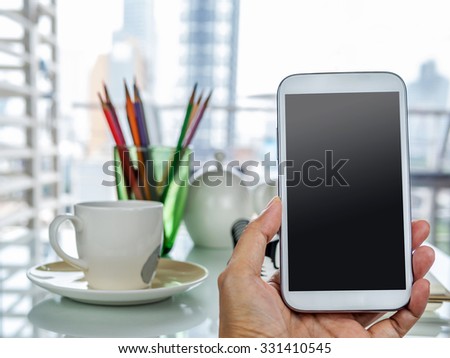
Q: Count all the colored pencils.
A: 7